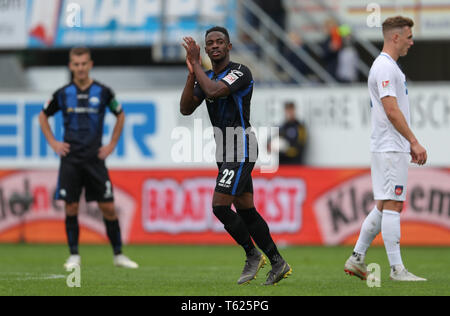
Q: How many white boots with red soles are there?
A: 2